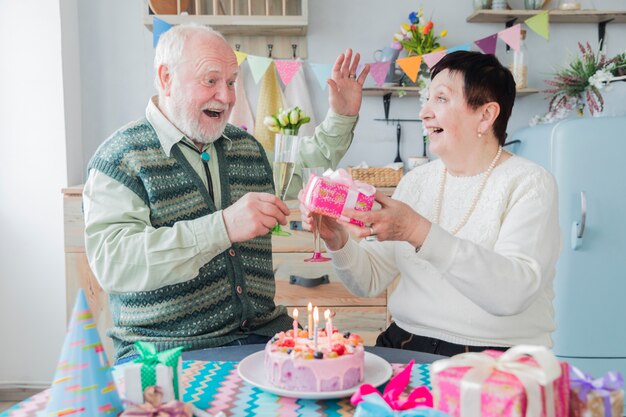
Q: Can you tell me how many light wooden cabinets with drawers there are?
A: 1